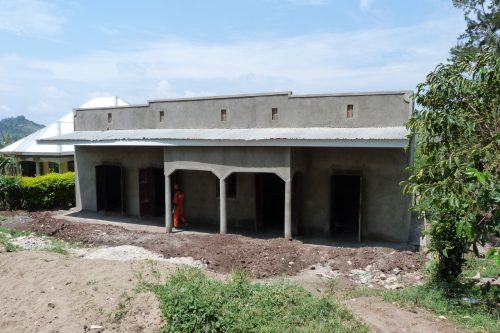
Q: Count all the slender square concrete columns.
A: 3